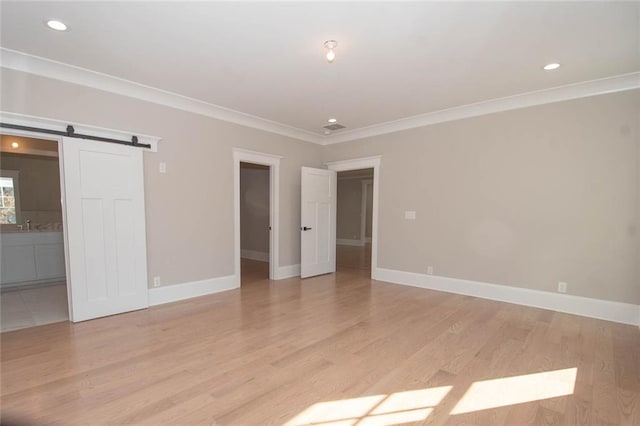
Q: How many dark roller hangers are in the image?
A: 2